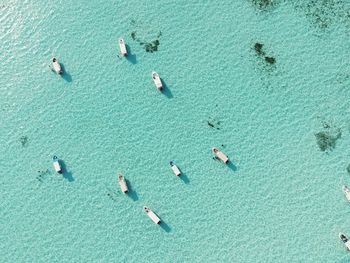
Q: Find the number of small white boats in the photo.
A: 10